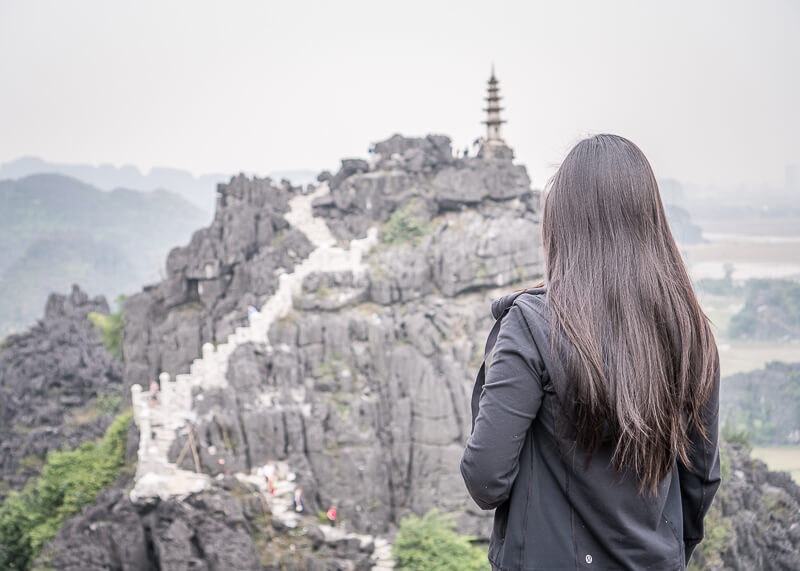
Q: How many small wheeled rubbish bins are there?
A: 0